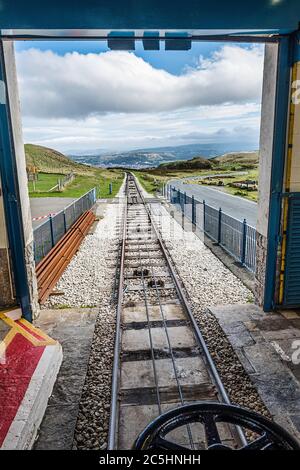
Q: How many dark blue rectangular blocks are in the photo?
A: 3